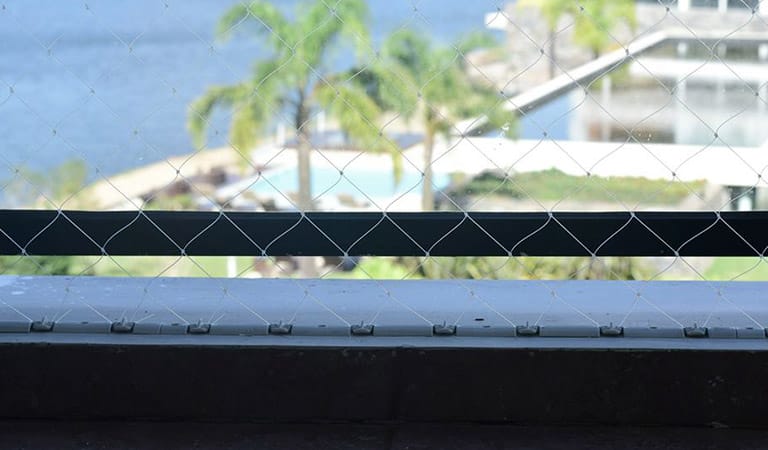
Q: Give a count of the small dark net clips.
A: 9